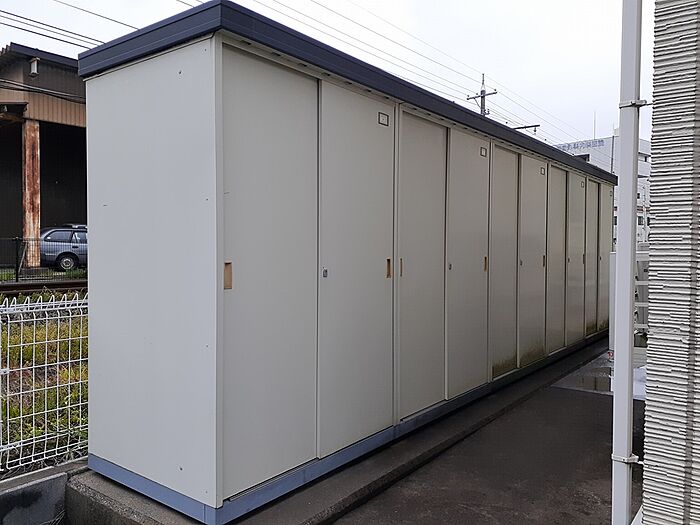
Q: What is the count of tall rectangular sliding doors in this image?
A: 10